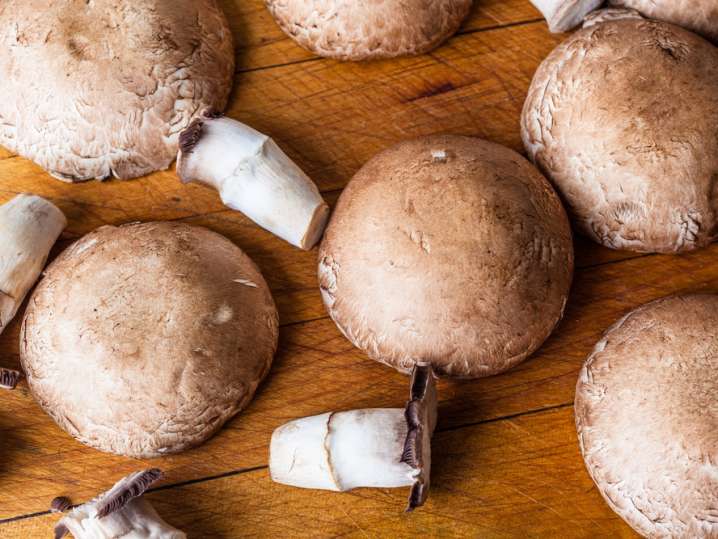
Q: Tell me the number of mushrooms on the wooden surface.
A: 7